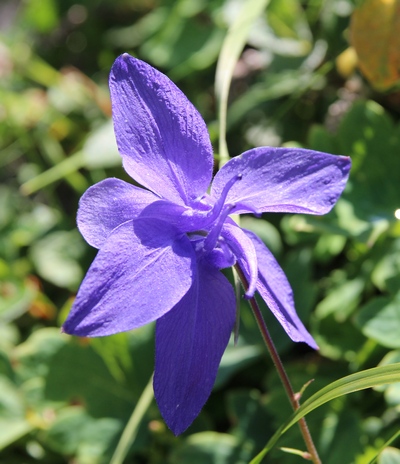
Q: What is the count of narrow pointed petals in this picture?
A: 5